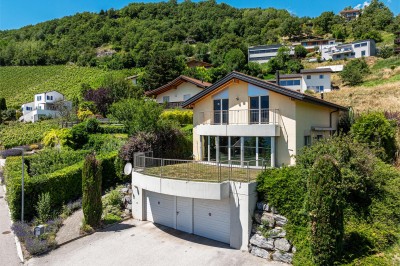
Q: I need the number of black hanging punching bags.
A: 0